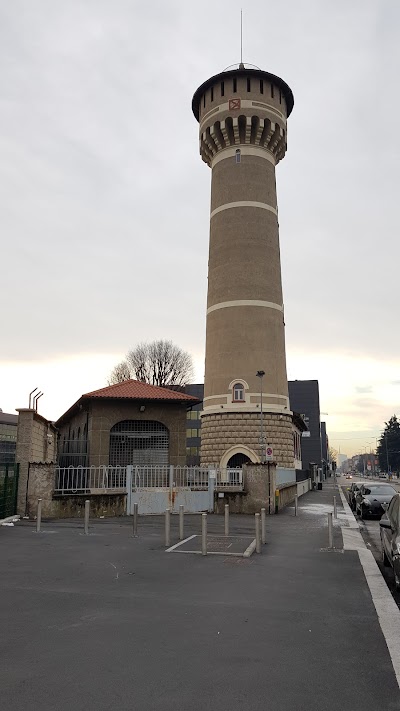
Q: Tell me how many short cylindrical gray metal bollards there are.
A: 12